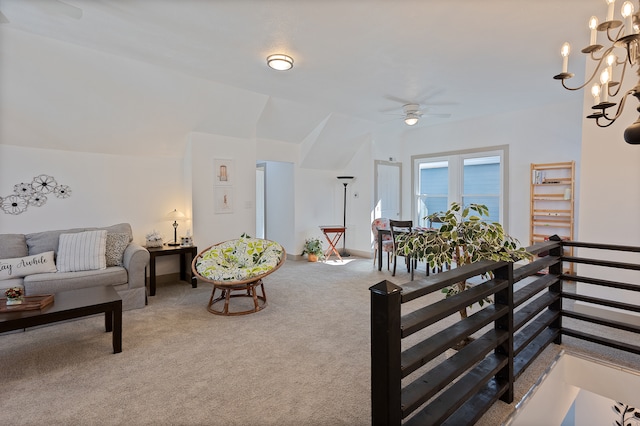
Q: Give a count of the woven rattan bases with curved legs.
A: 1